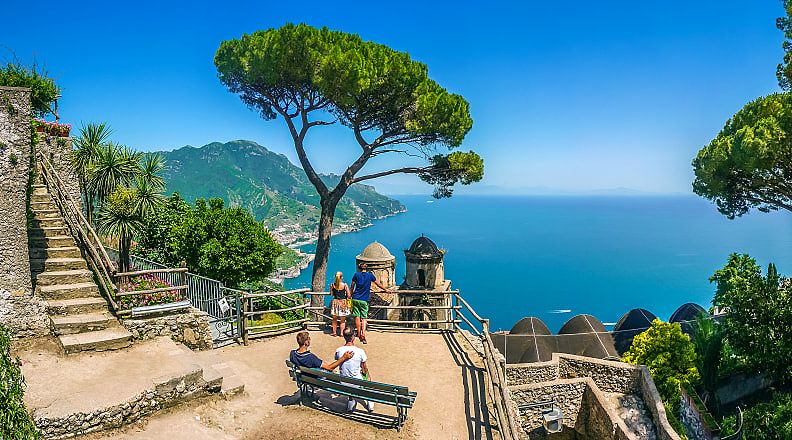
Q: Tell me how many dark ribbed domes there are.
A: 4